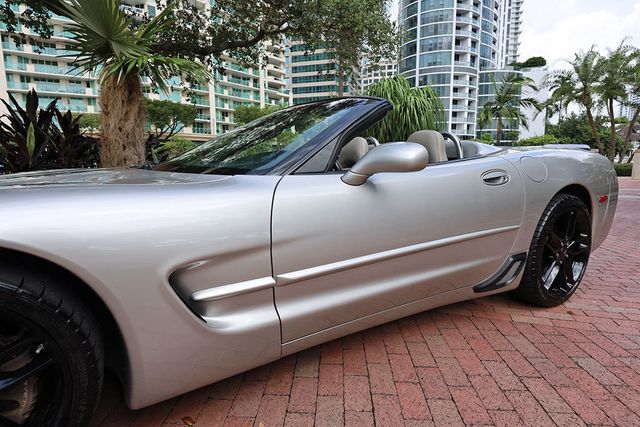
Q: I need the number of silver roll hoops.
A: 2